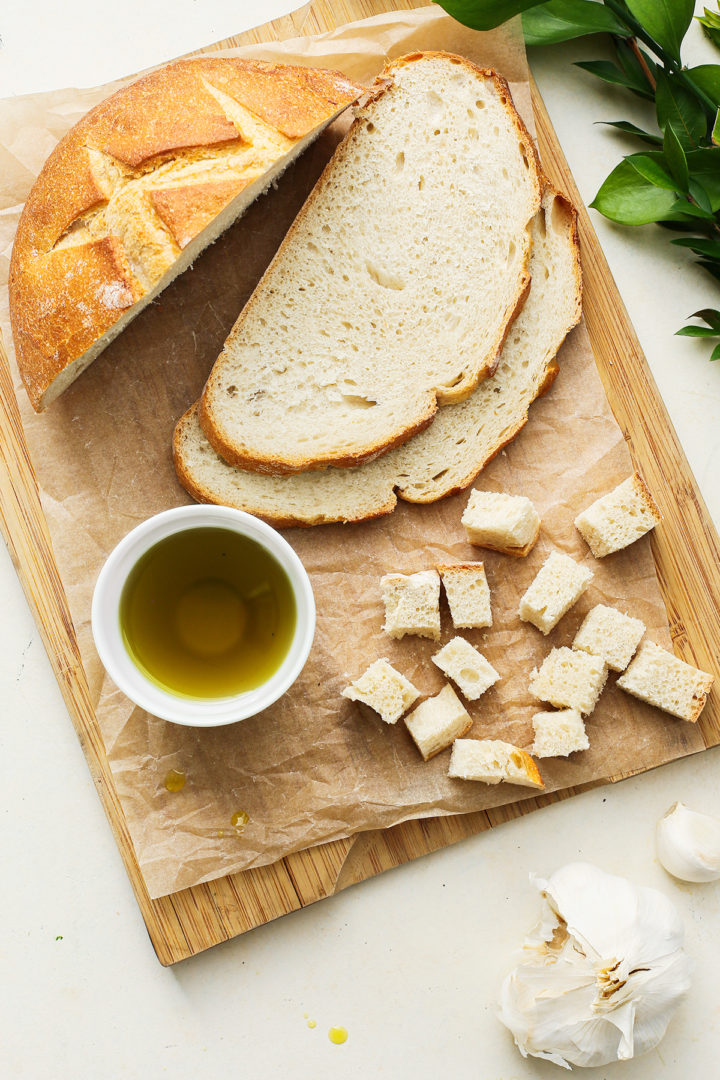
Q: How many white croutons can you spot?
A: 13